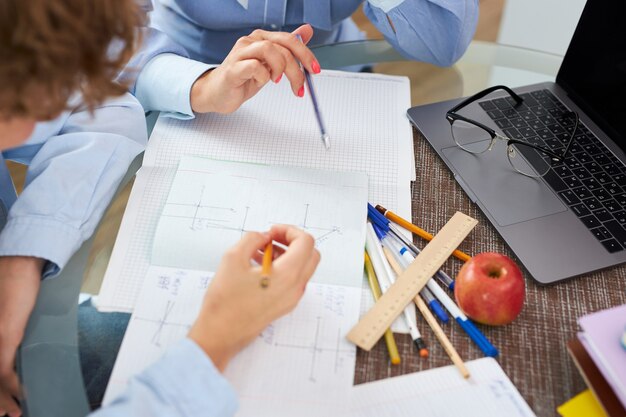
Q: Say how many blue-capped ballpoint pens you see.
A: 3